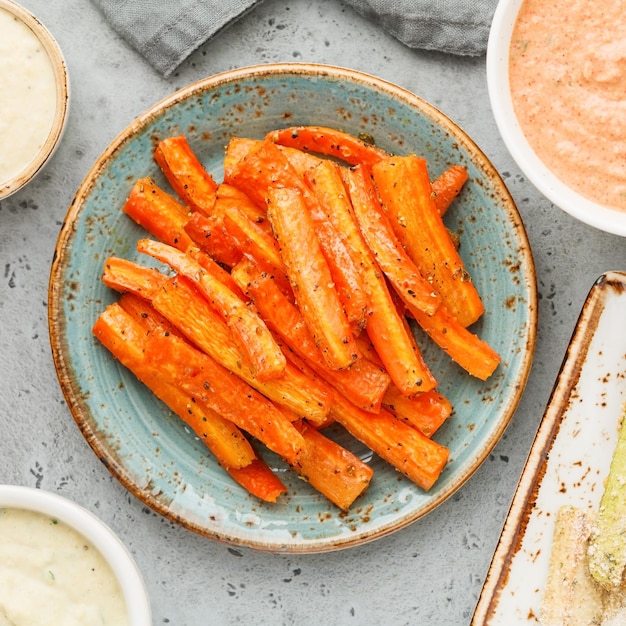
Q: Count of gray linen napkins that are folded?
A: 1